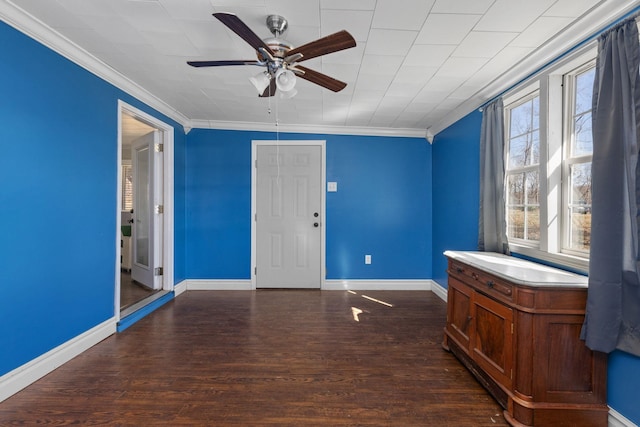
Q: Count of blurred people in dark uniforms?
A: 0